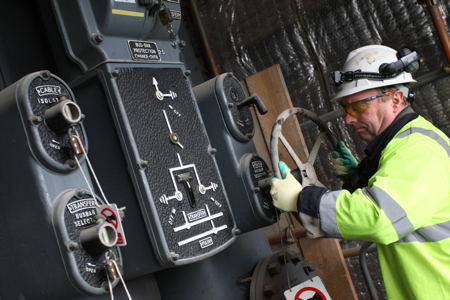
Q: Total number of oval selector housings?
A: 4